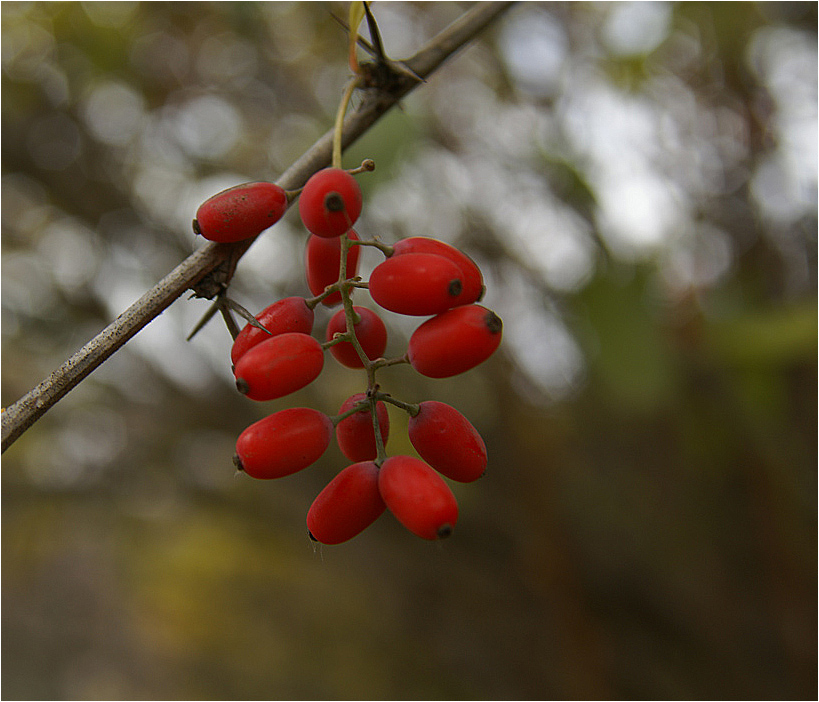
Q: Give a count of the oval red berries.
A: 14